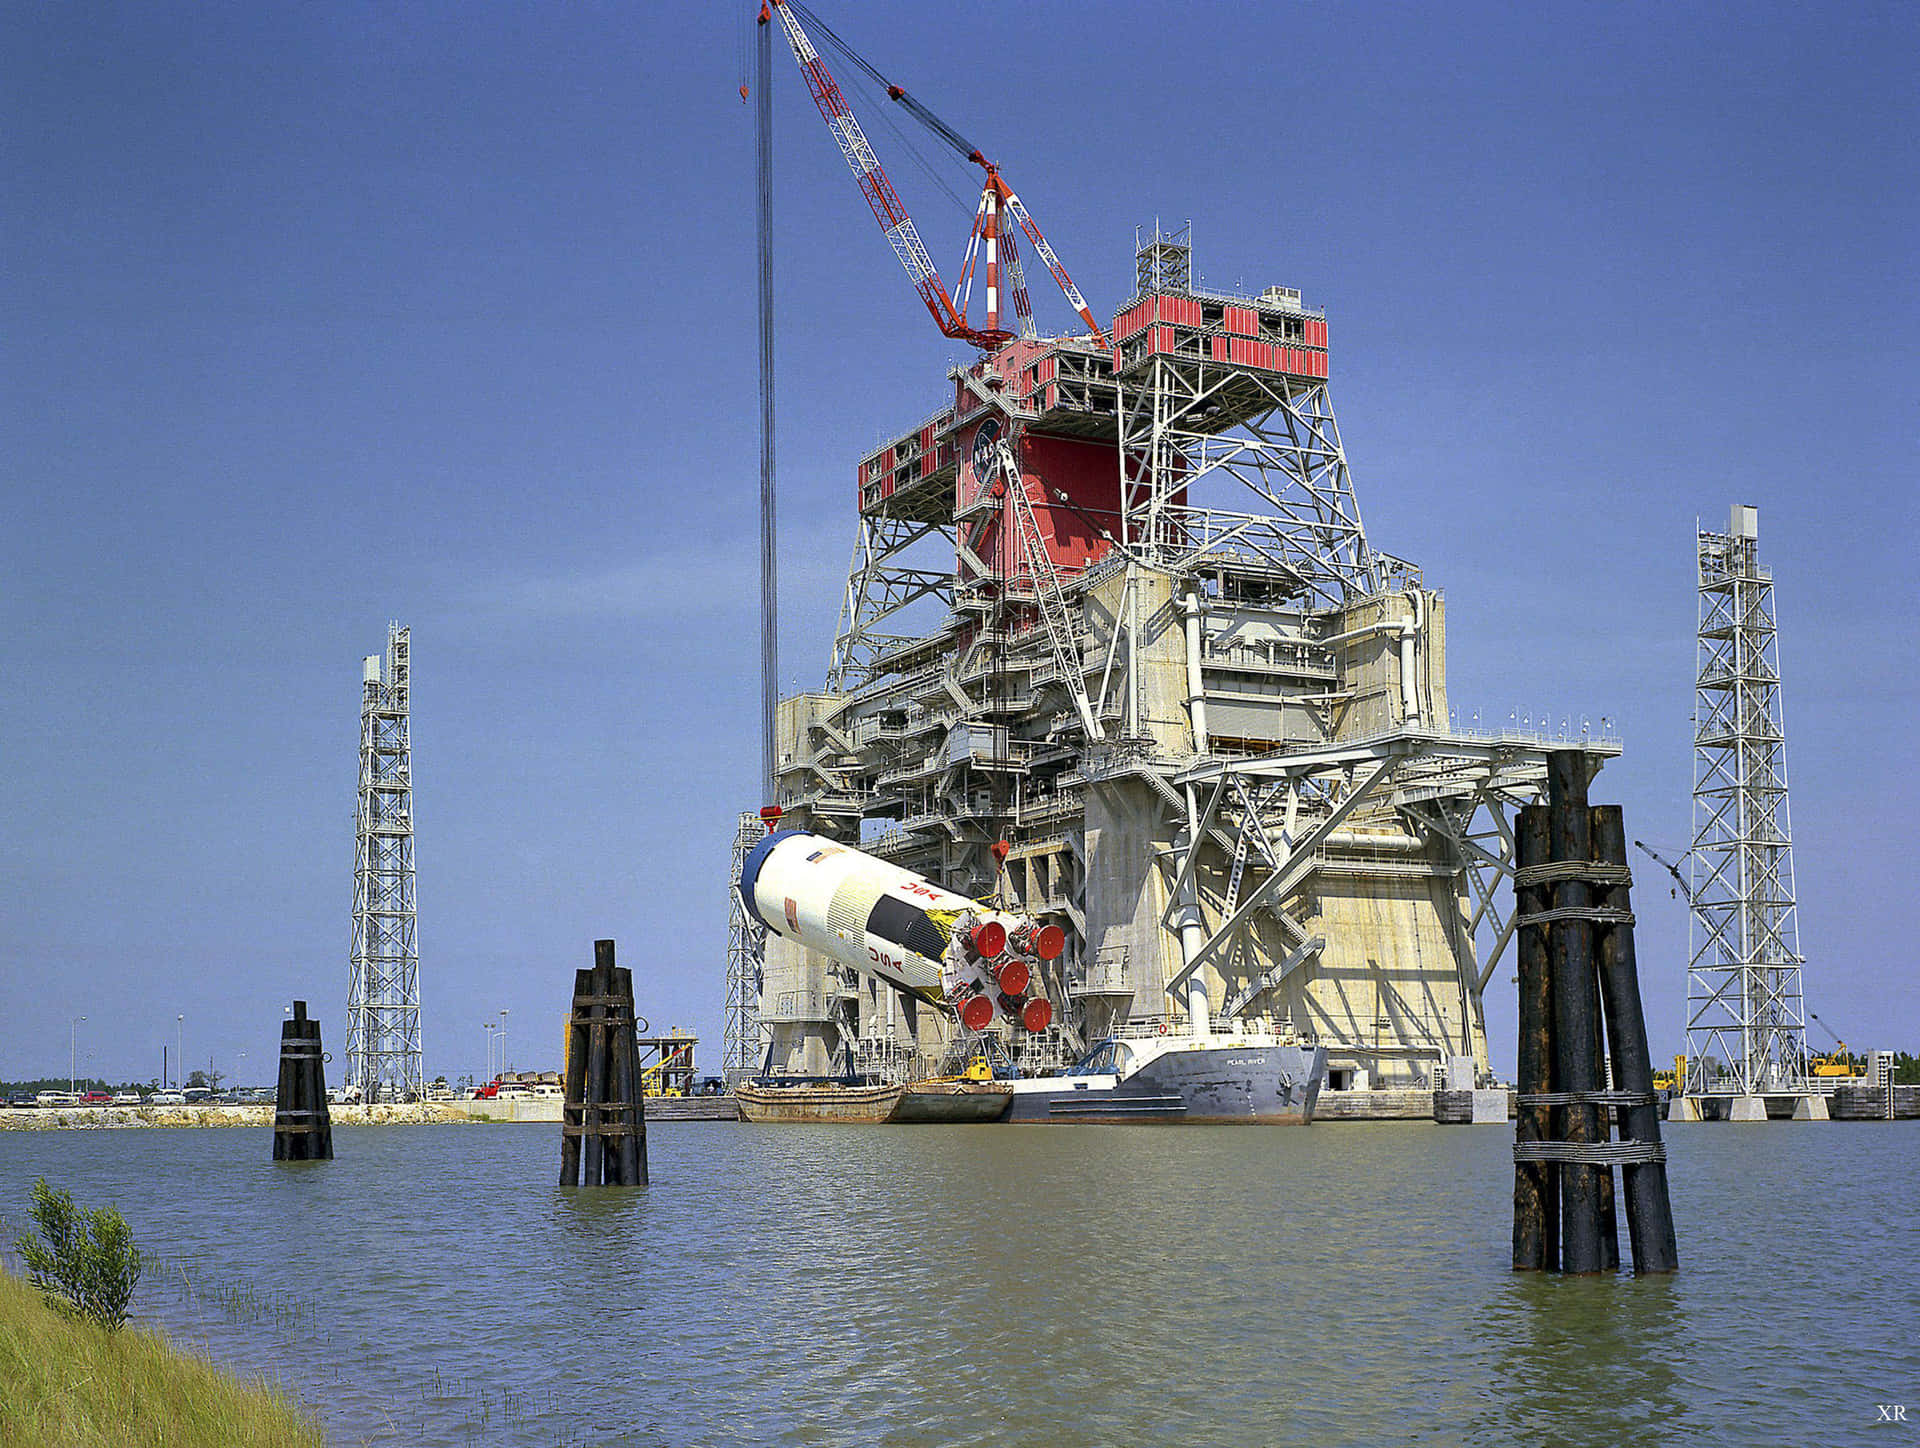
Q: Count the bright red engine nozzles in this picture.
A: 5